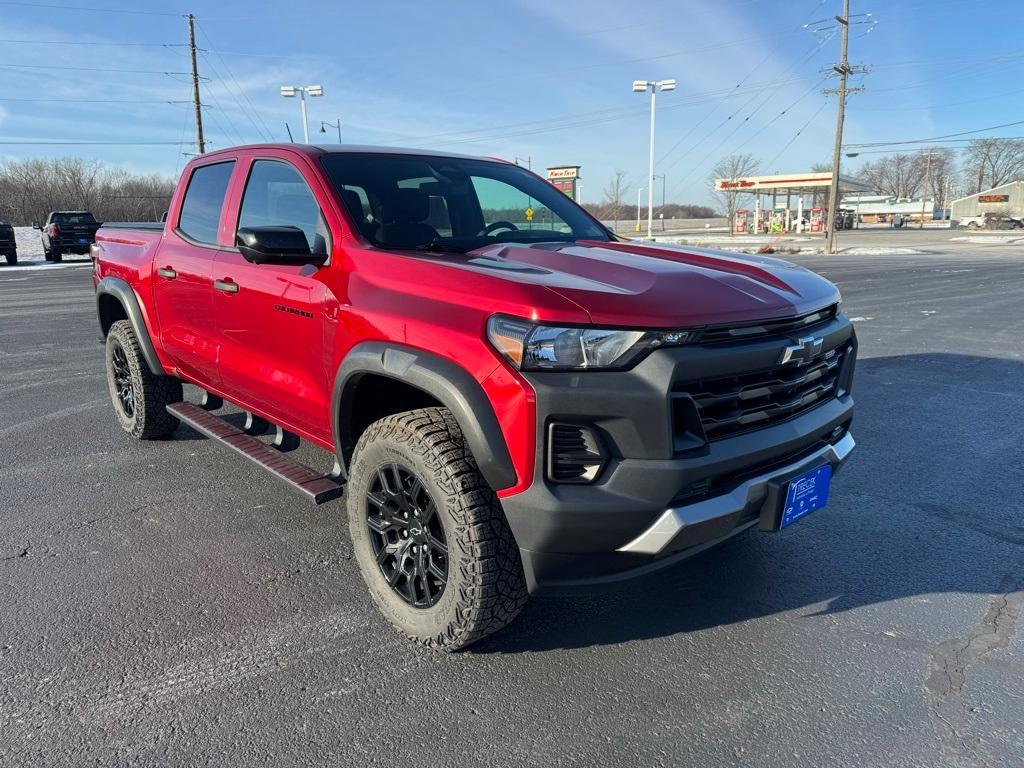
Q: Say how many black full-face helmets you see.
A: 0